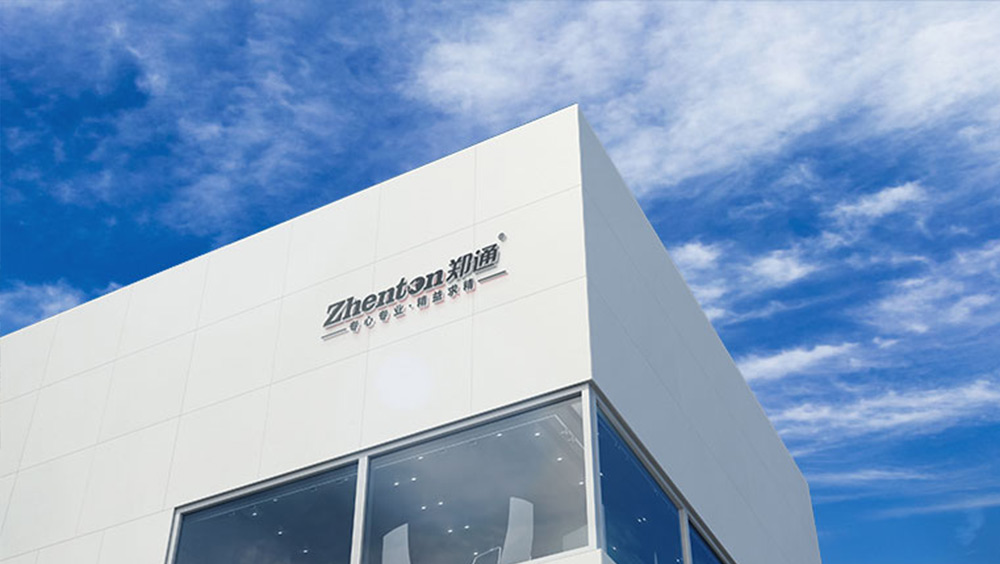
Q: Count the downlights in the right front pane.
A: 12